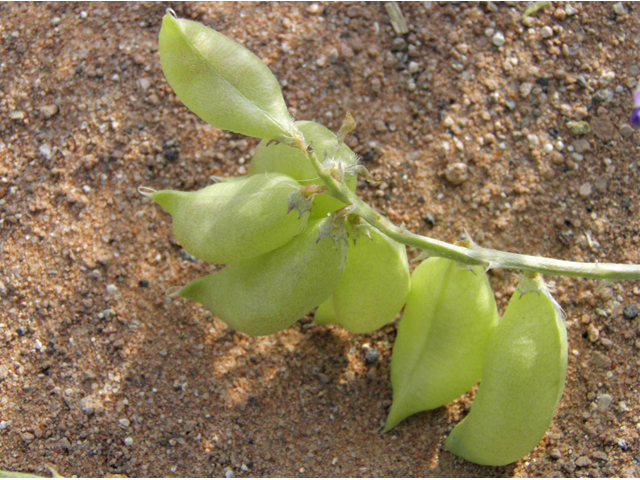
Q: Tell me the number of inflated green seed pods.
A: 7